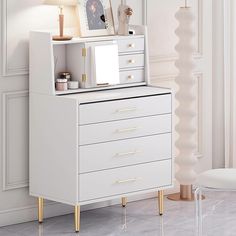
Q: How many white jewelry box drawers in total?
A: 3